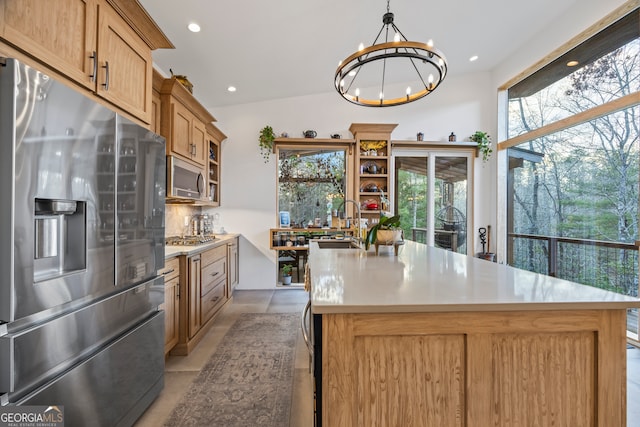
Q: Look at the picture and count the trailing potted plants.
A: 2